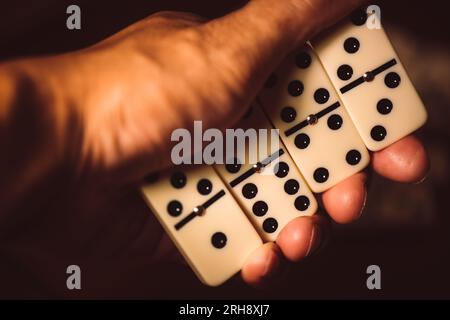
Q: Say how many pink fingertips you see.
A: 4